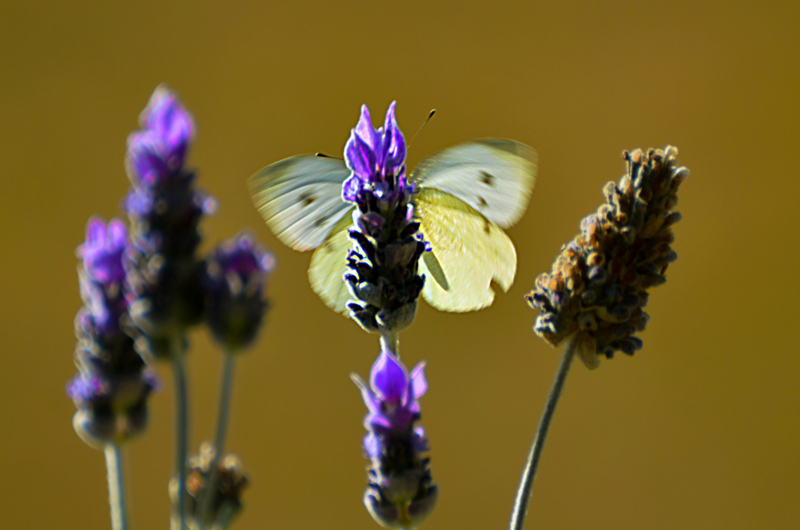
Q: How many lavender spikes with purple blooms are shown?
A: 5